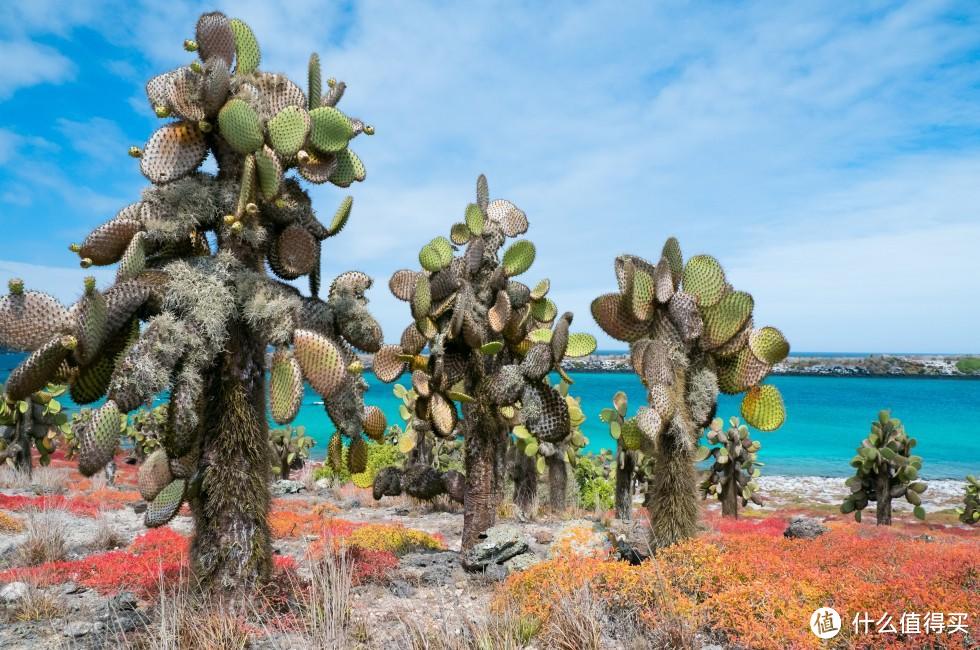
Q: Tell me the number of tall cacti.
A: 3